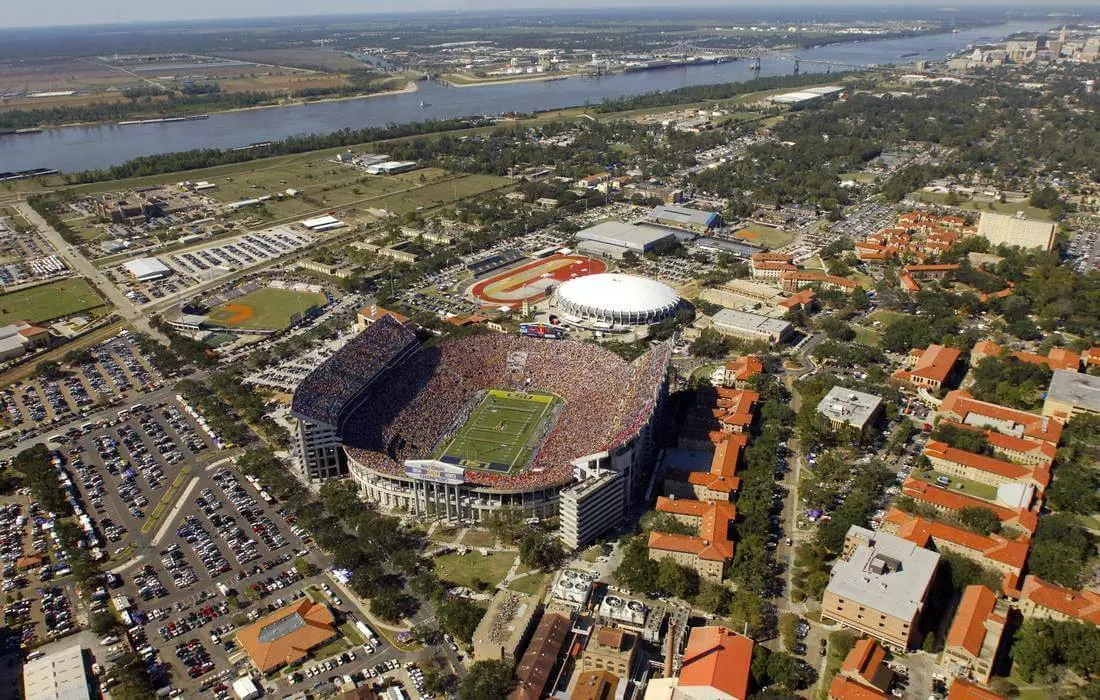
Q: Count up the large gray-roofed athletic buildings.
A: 2